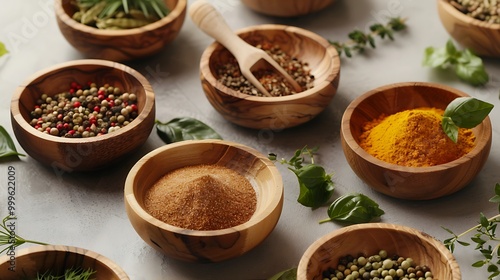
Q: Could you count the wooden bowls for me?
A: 9